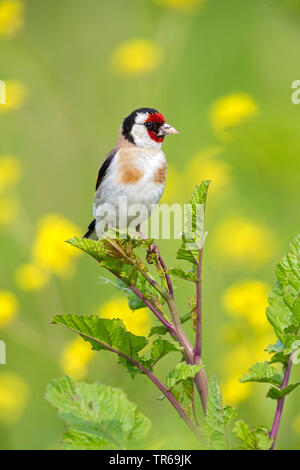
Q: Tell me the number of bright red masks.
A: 1